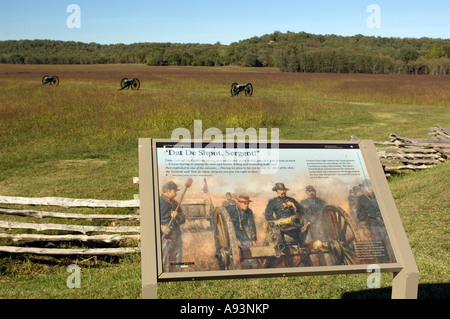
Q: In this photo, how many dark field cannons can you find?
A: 3